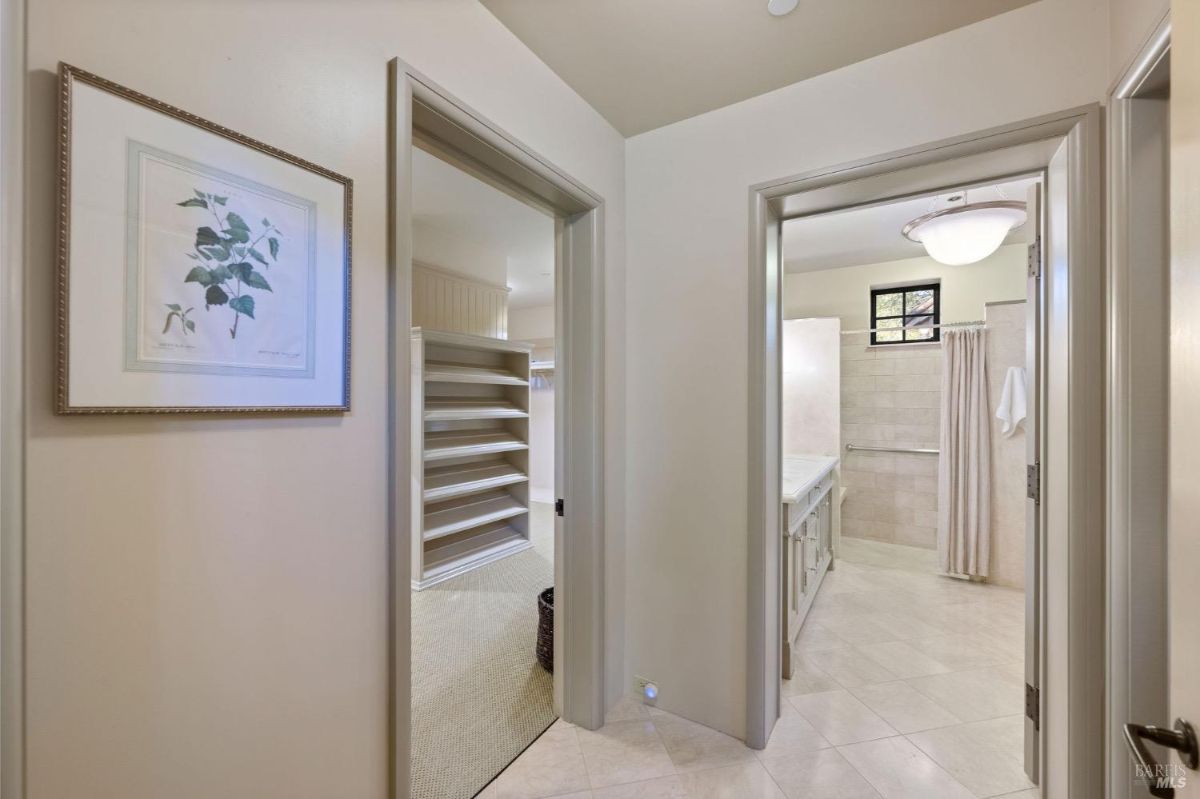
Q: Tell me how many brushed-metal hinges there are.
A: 3